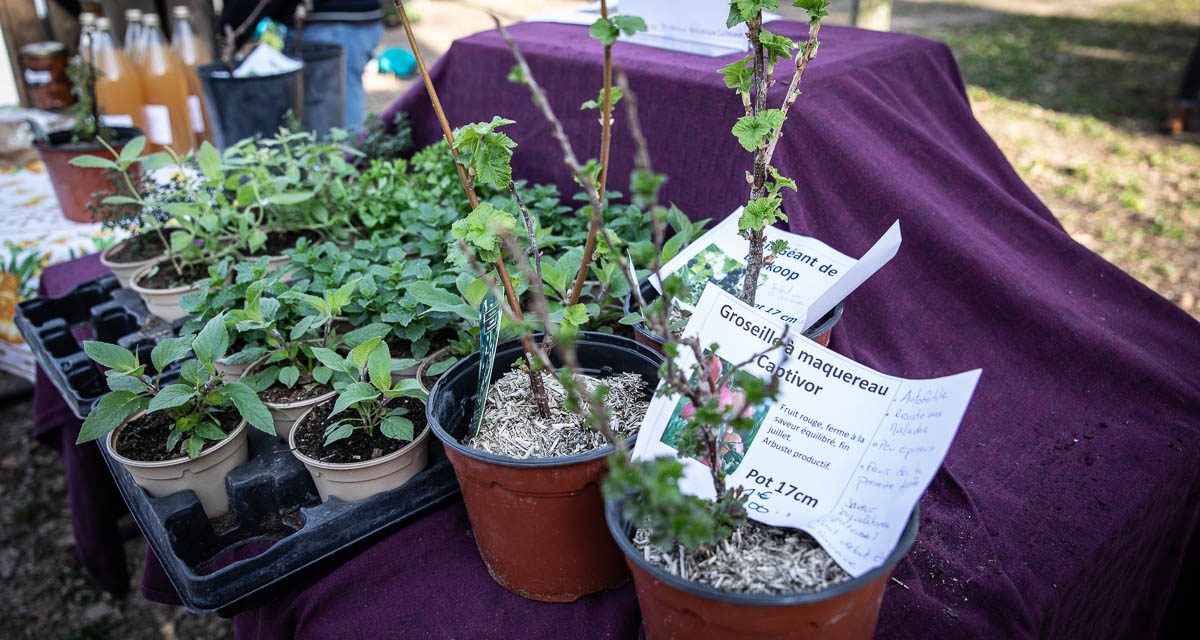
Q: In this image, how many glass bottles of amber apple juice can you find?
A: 5